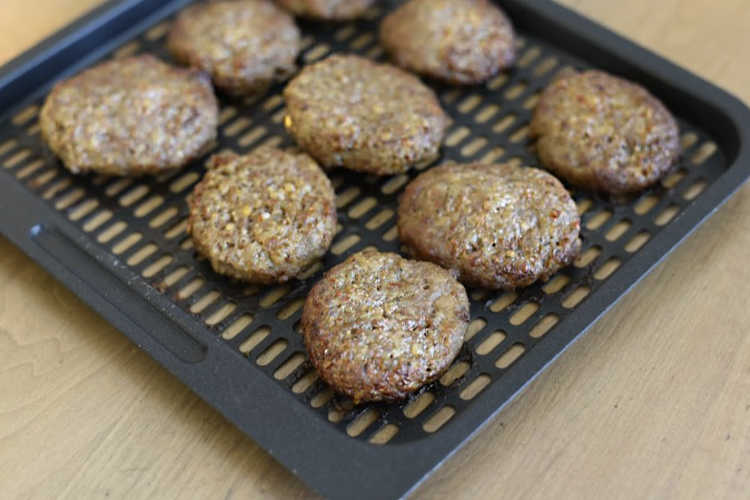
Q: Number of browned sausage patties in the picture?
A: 9